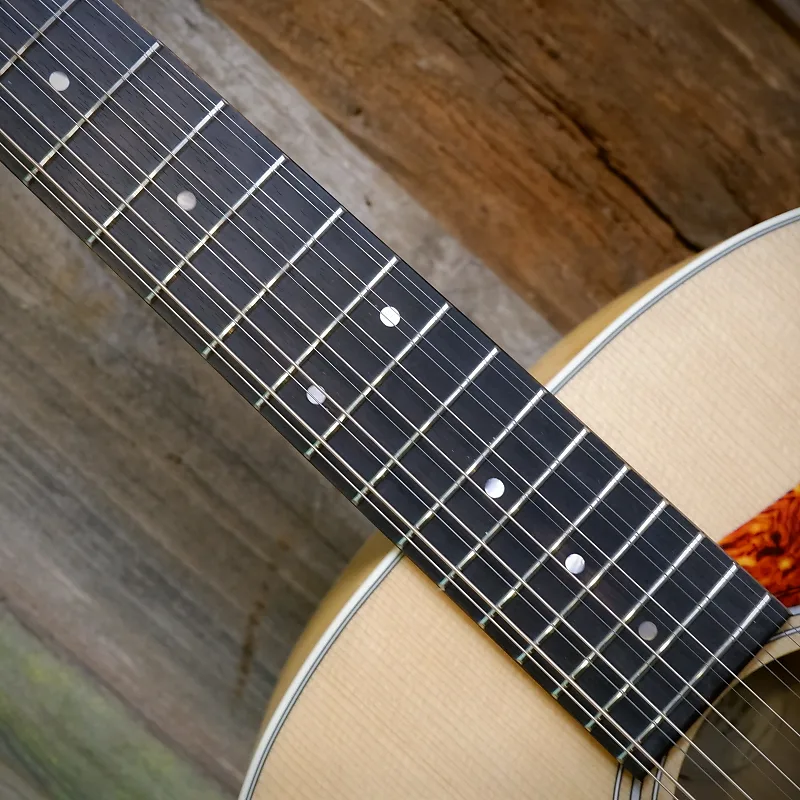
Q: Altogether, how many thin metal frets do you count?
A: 15